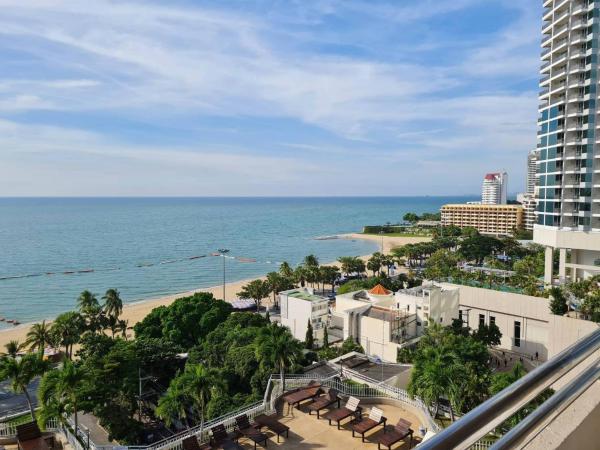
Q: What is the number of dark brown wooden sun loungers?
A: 10